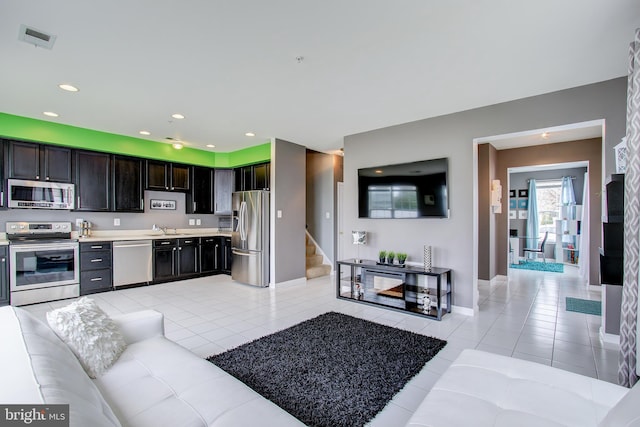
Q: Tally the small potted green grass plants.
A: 3